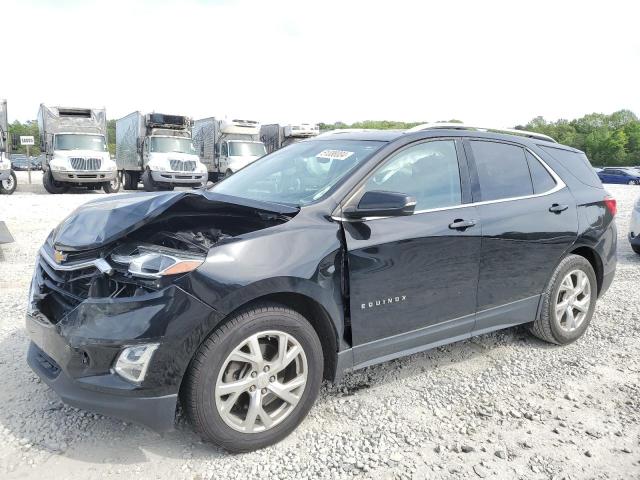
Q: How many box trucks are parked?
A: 5